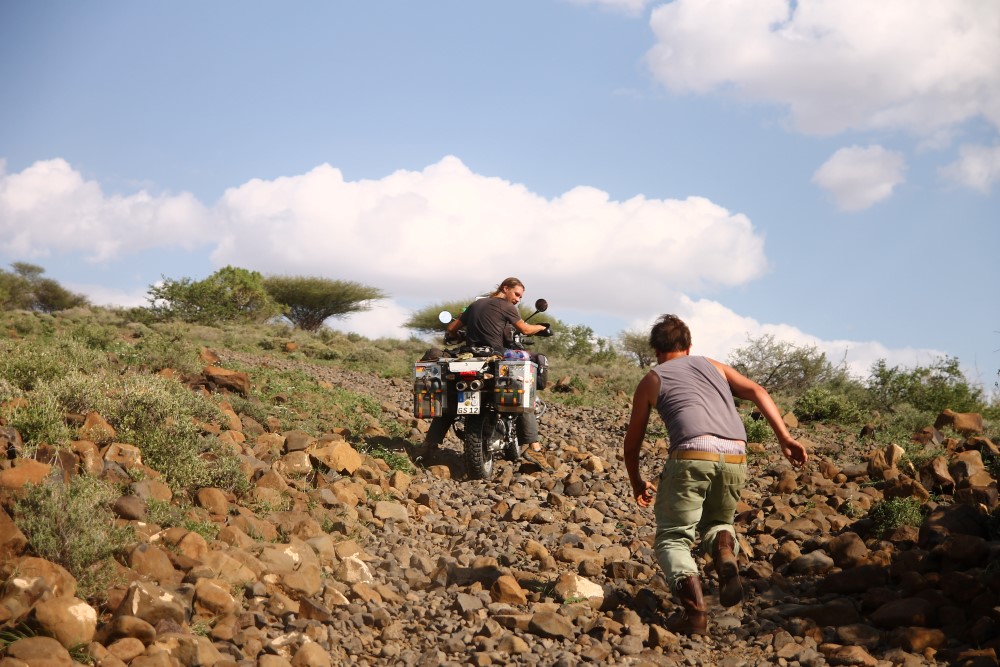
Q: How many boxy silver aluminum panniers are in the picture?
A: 2